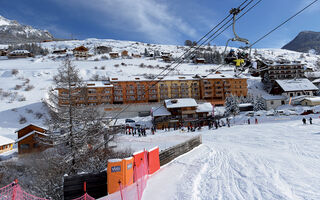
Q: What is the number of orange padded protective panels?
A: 2